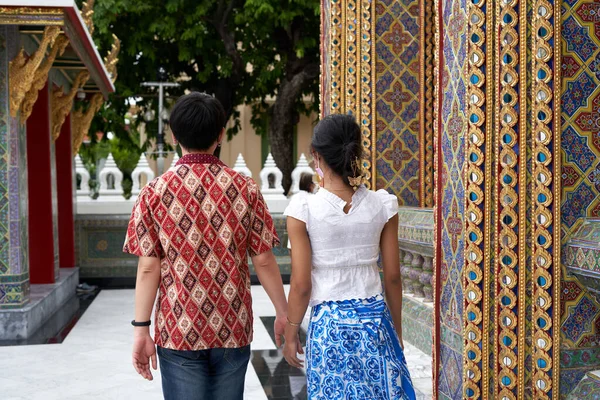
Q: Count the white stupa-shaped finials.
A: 7